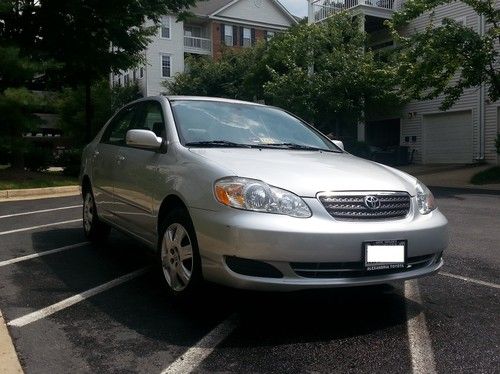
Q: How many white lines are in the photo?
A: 7